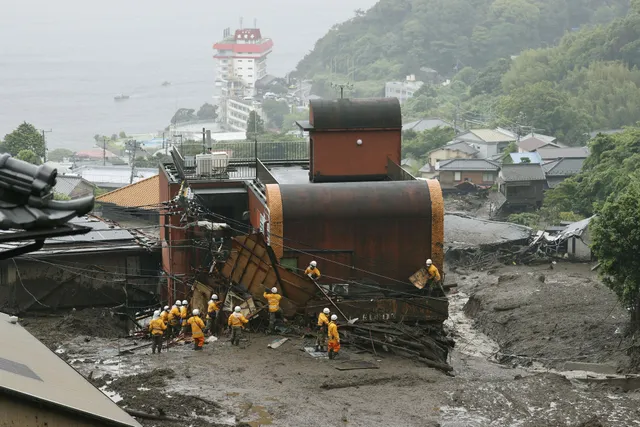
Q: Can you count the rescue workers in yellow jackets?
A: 12